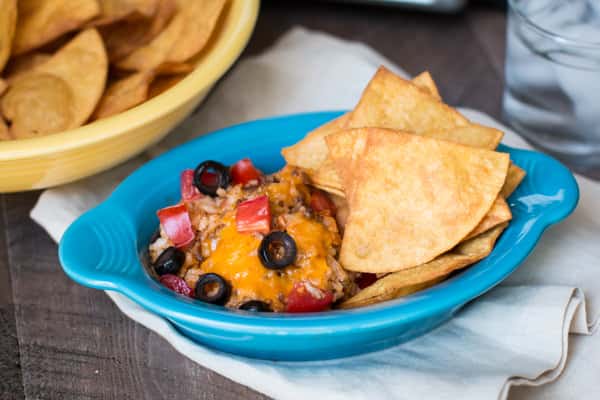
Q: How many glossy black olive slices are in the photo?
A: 5